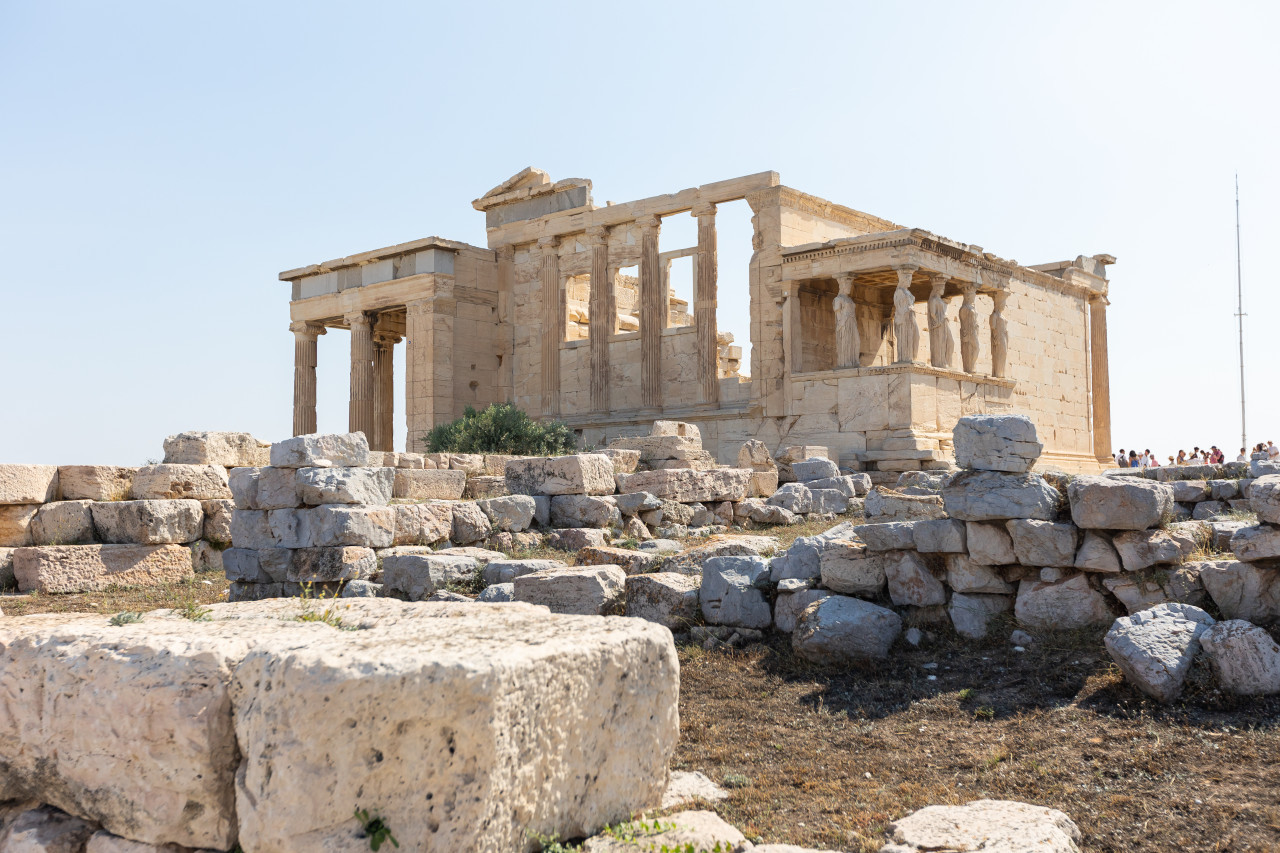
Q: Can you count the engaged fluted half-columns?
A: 4